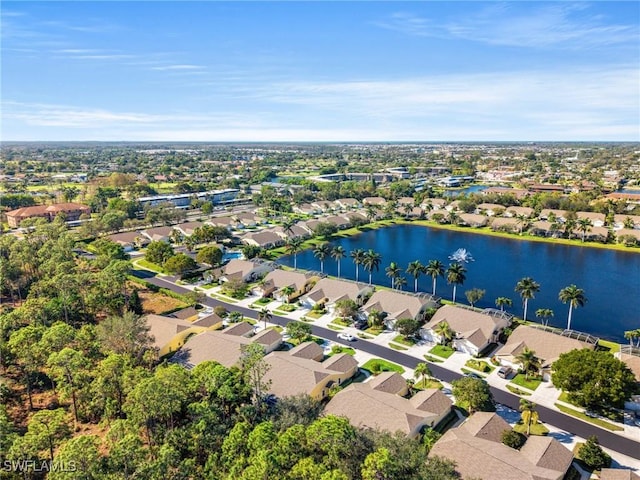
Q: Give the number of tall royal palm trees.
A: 11